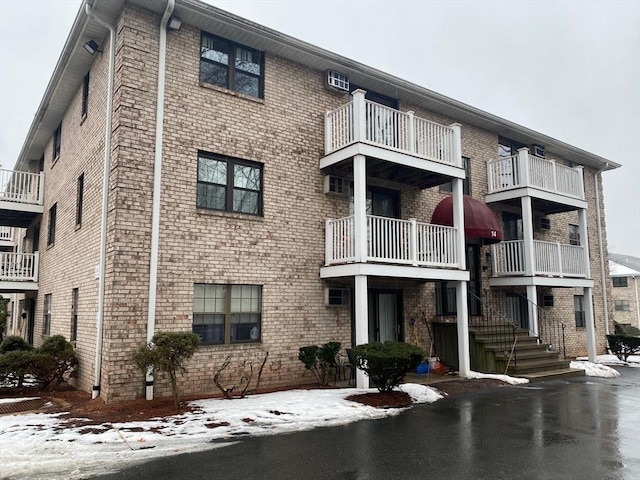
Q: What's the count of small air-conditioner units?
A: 6